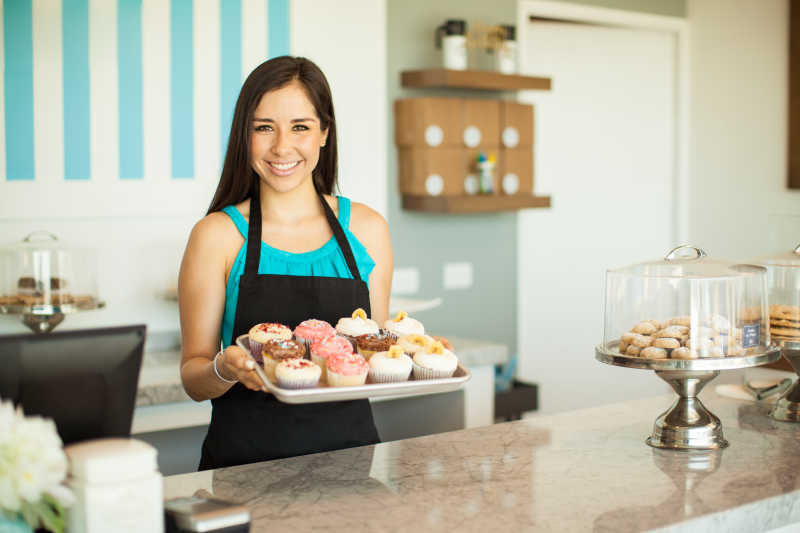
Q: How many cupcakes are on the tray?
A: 12